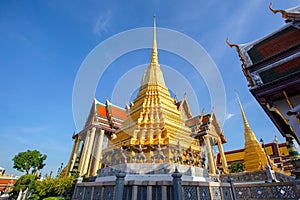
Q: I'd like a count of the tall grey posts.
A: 3